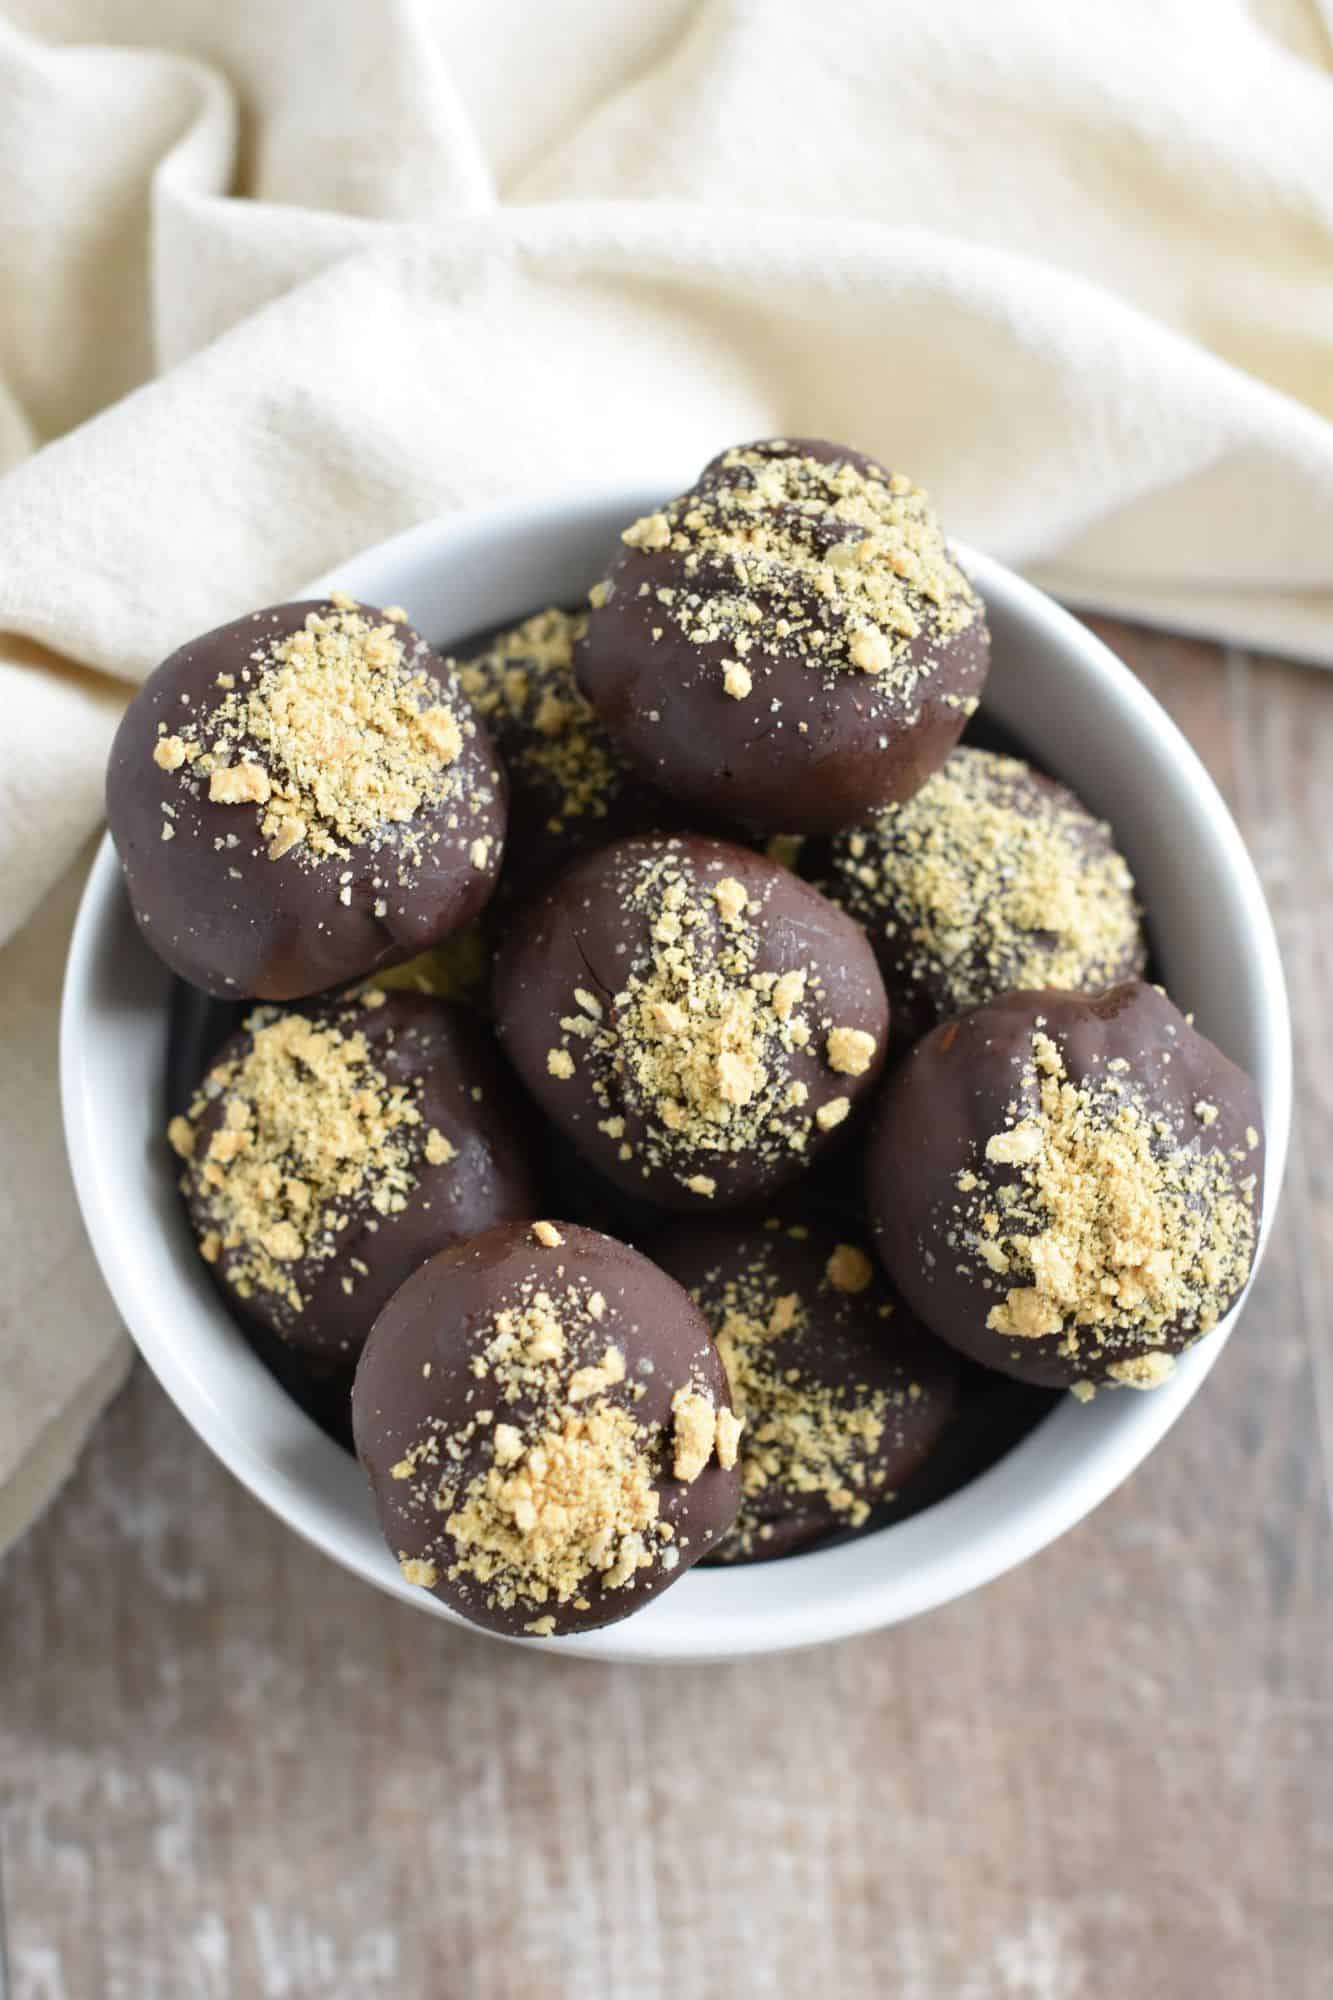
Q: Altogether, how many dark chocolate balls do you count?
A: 9